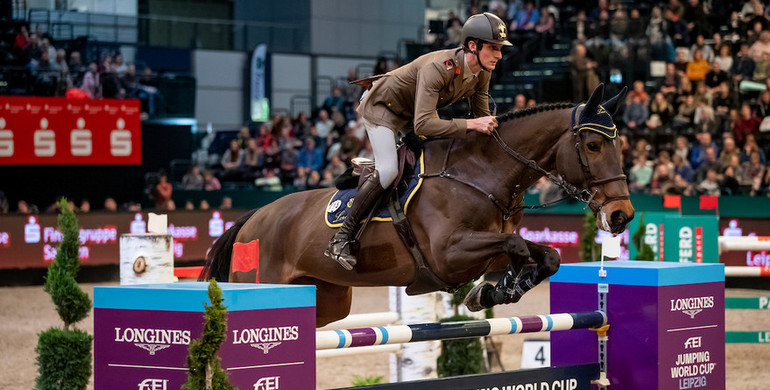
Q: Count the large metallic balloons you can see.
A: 0